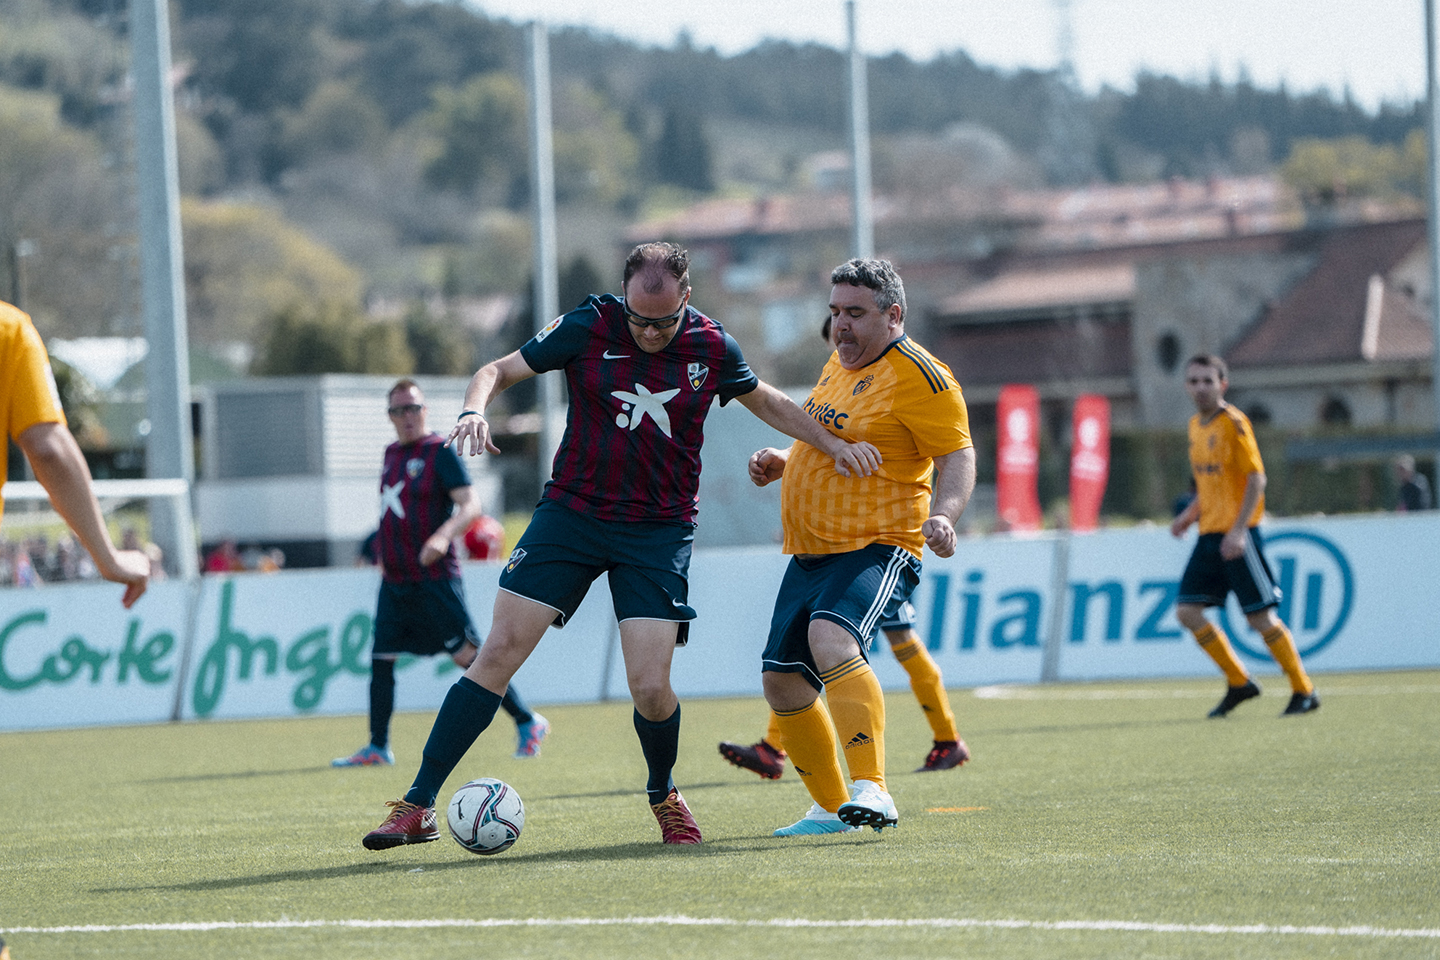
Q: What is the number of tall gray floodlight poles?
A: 4